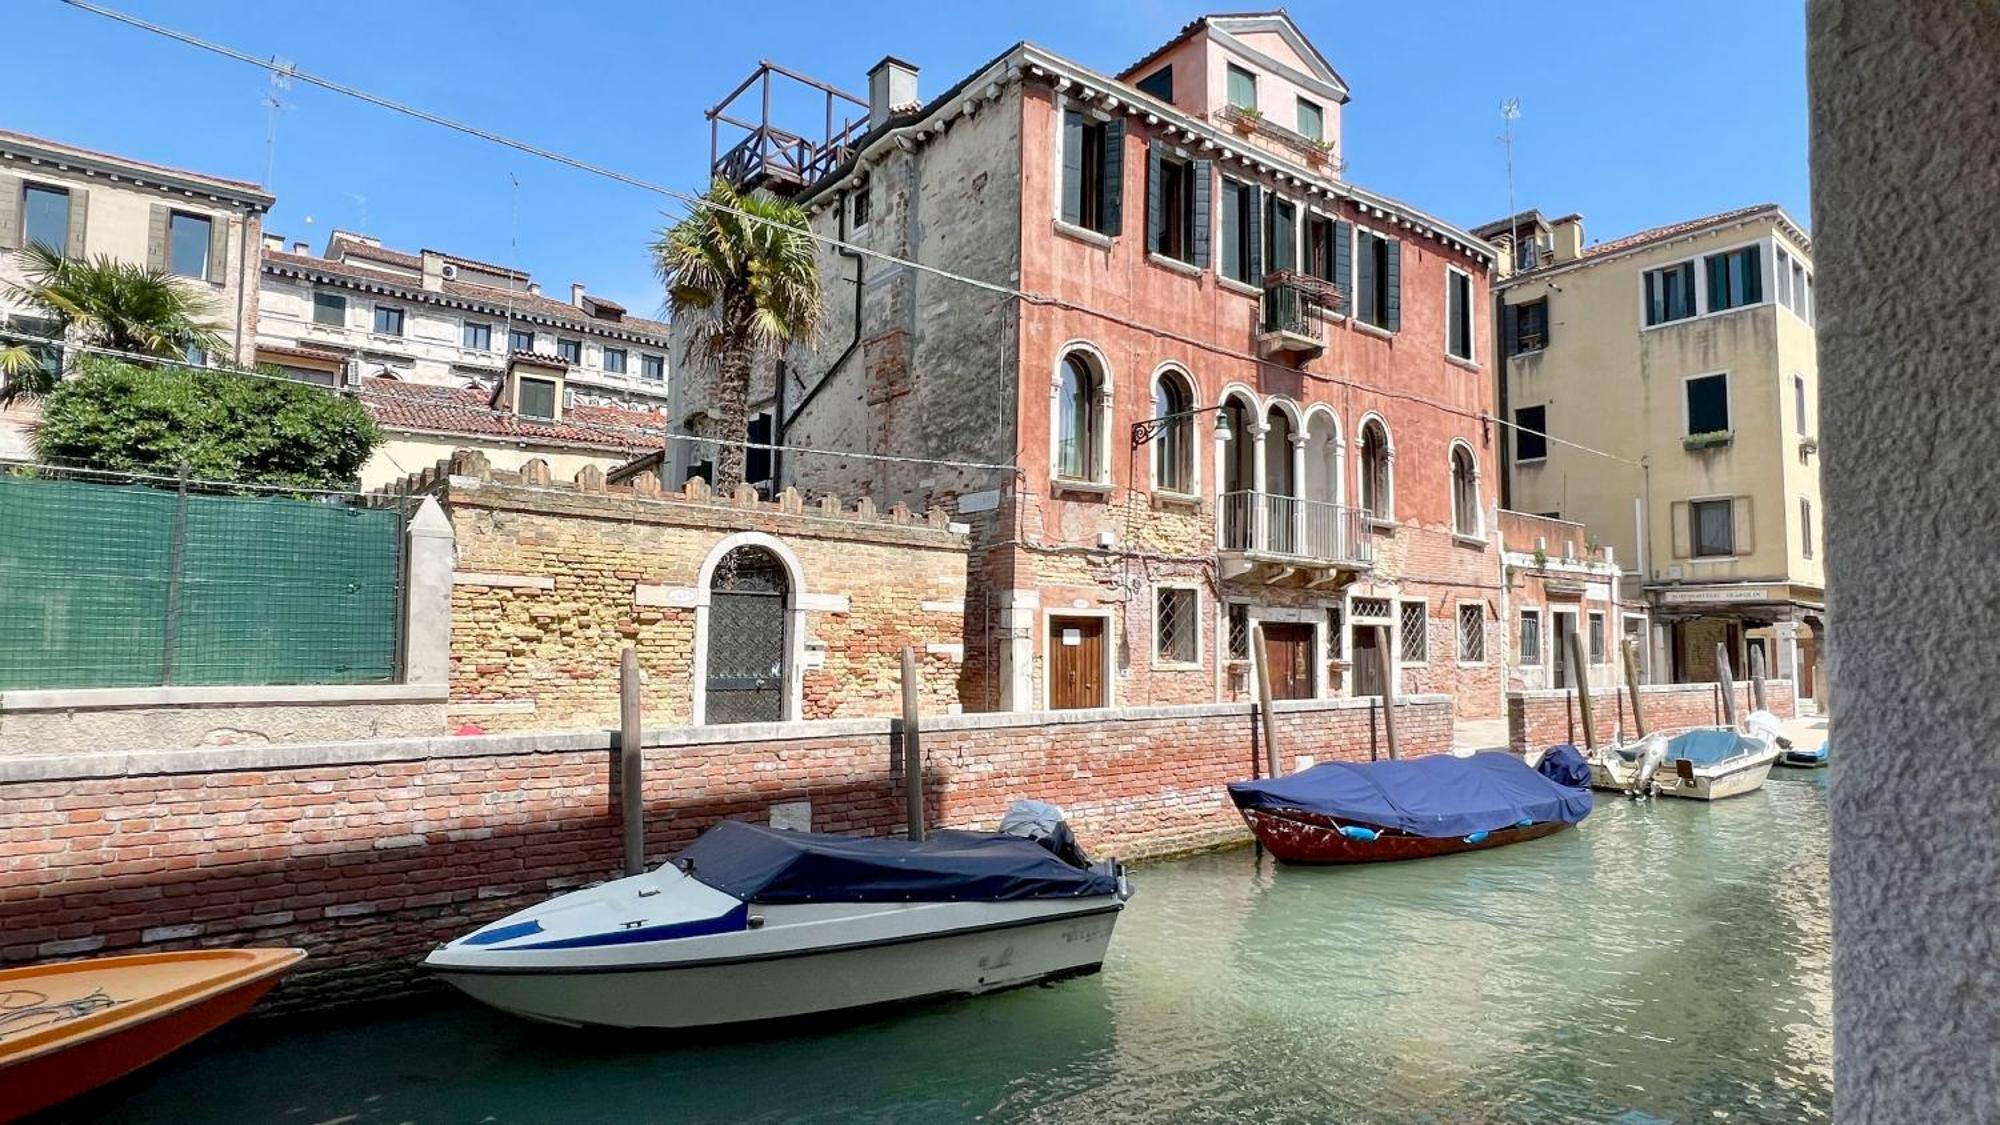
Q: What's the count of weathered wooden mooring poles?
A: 8